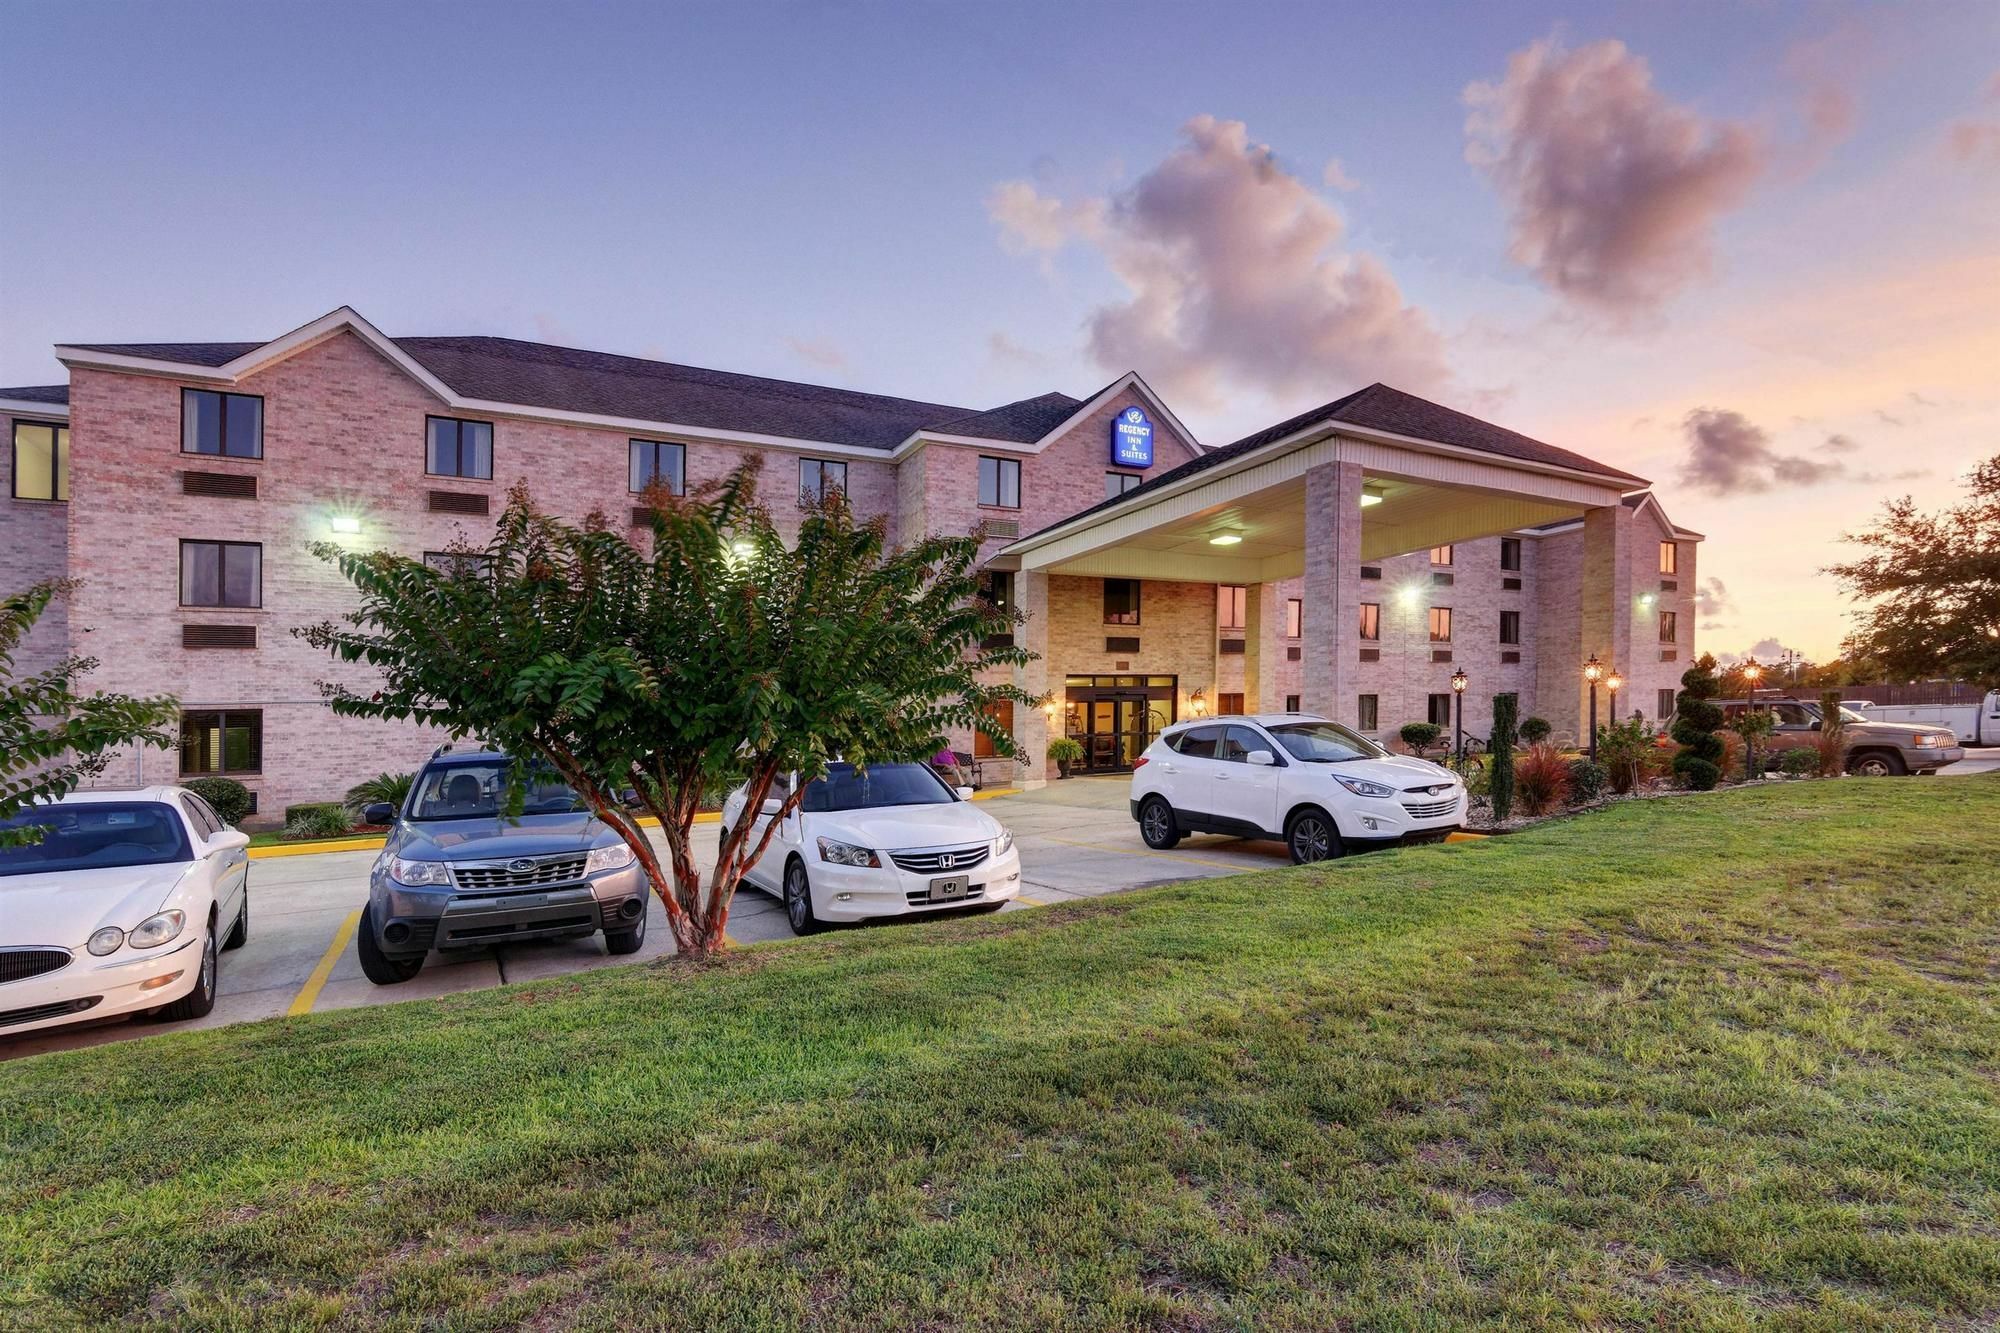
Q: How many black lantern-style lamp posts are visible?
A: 4